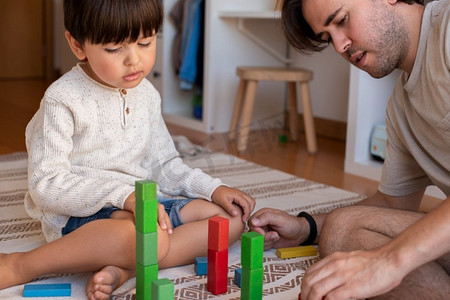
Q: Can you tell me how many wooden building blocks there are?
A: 13